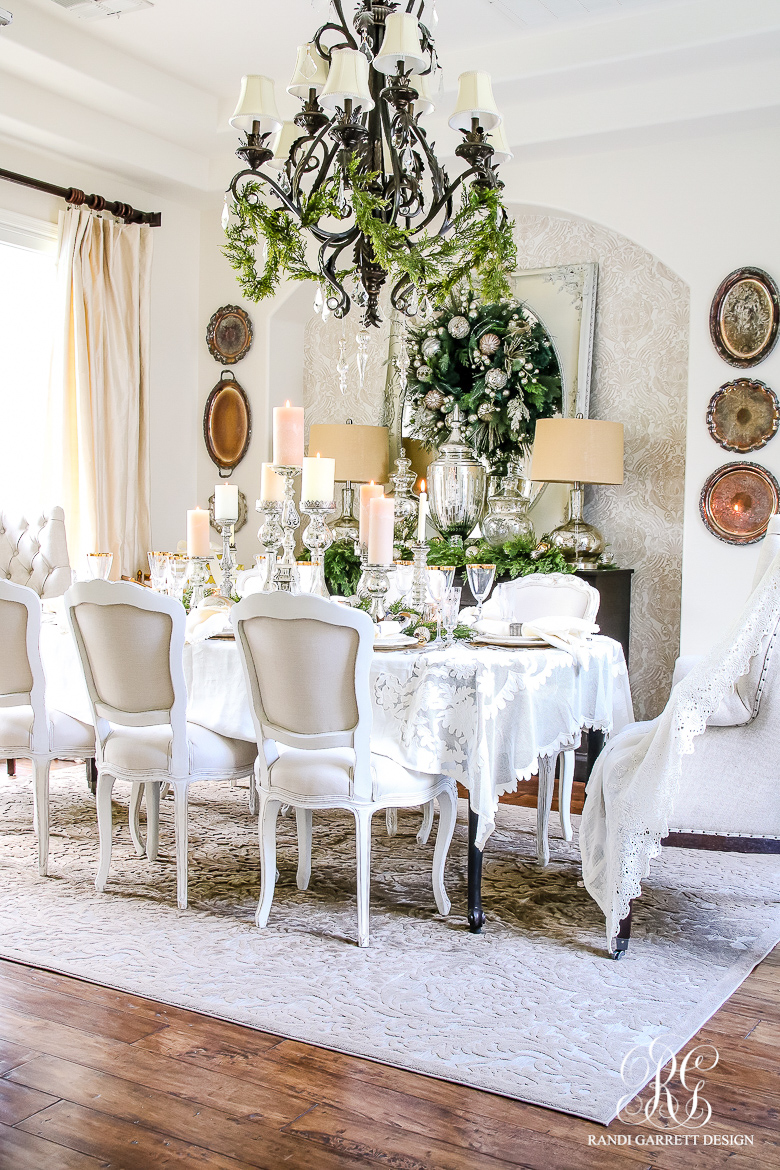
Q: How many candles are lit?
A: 7